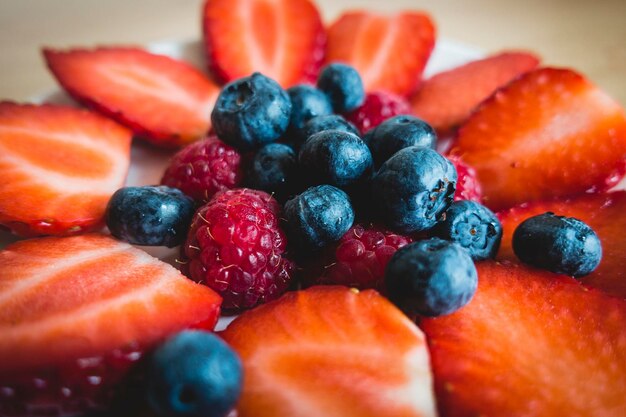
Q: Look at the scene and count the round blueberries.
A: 14